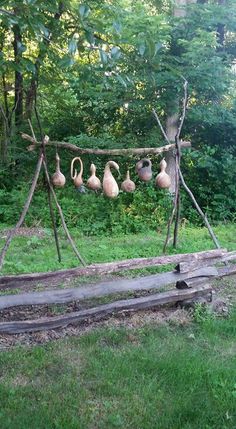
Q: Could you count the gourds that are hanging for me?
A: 7